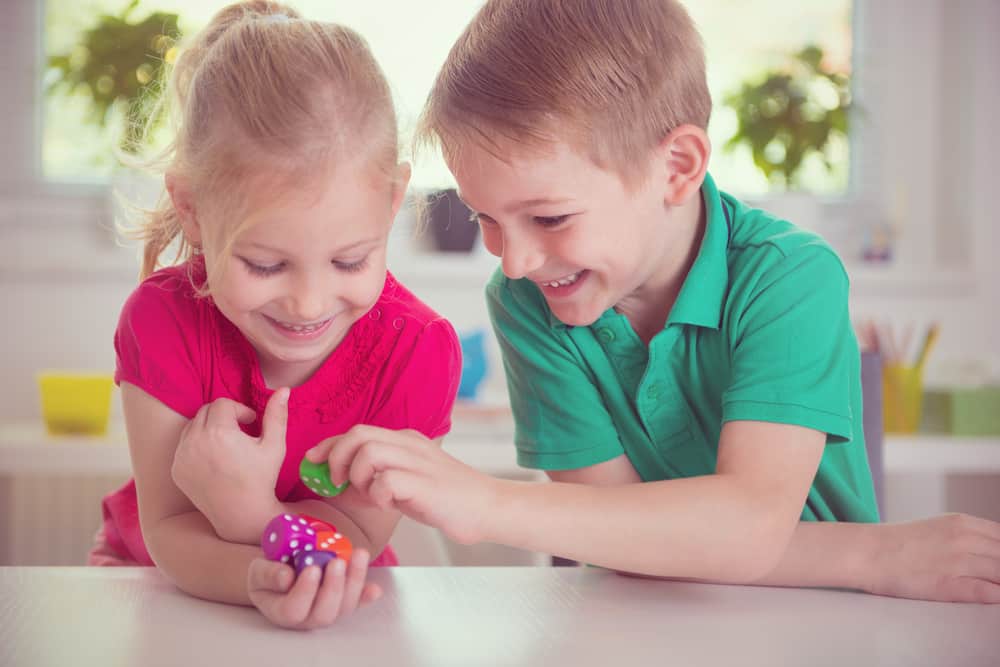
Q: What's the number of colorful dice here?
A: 5